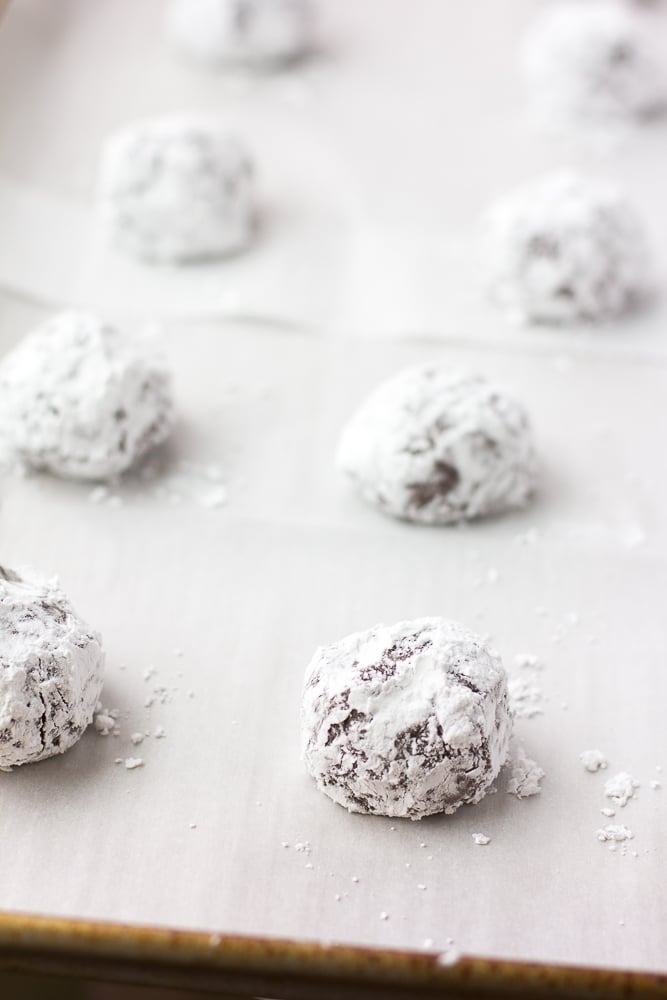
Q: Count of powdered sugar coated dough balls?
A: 8